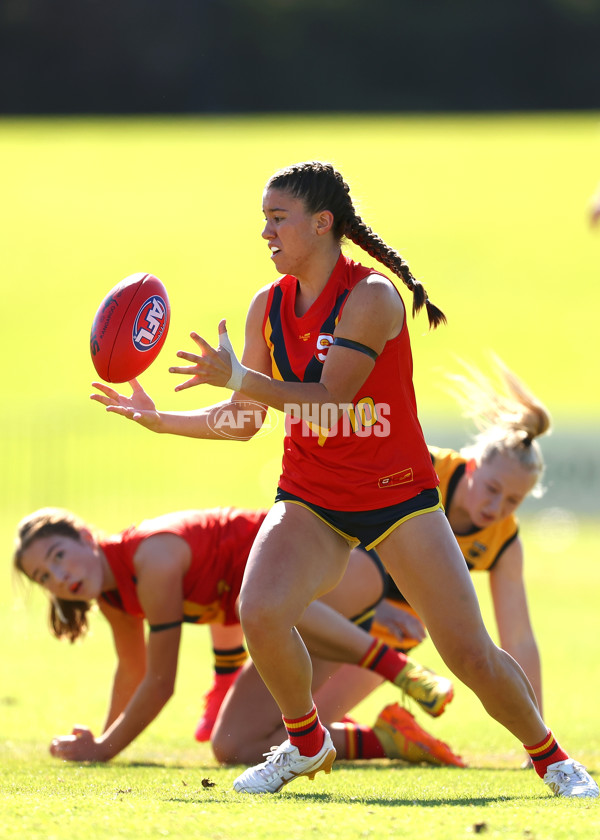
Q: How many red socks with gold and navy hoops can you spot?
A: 4